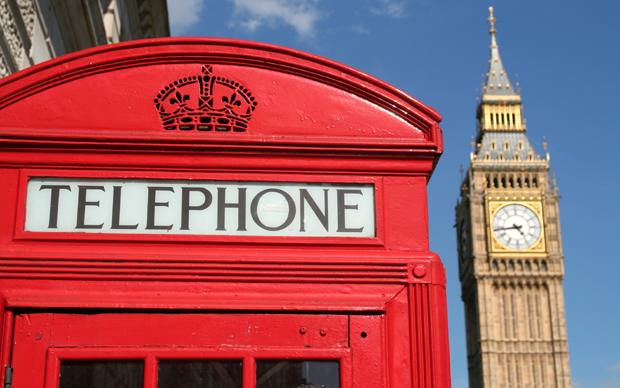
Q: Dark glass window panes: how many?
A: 3